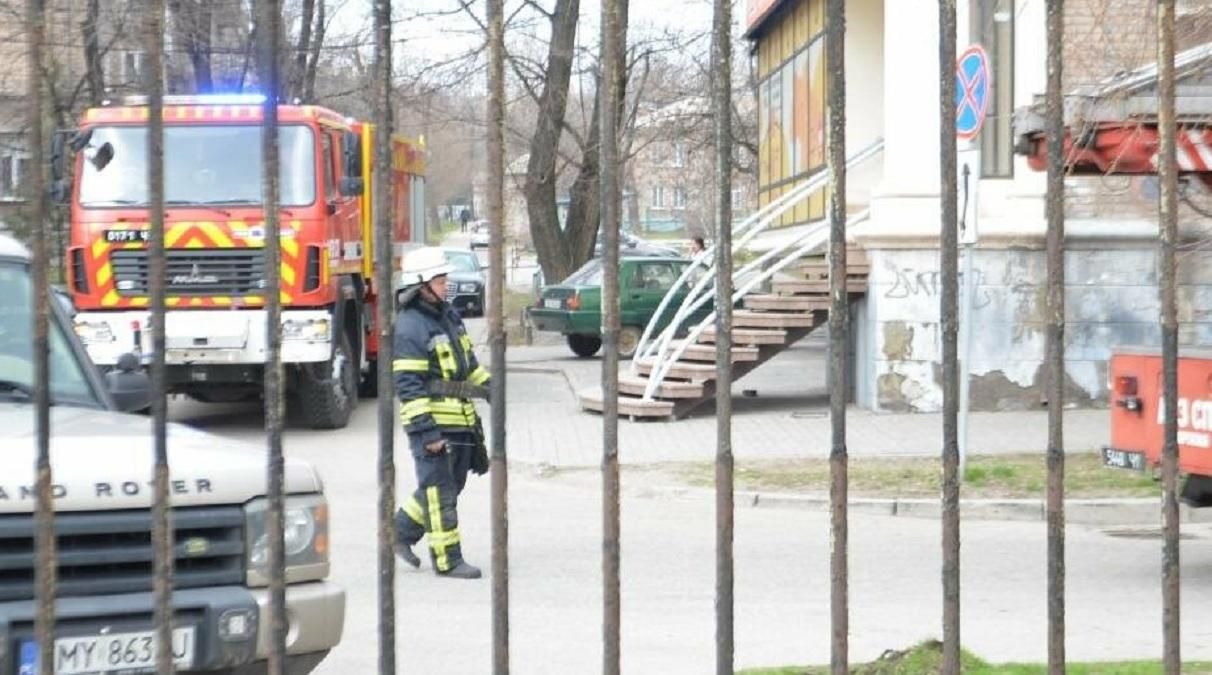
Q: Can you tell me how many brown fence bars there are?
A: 11